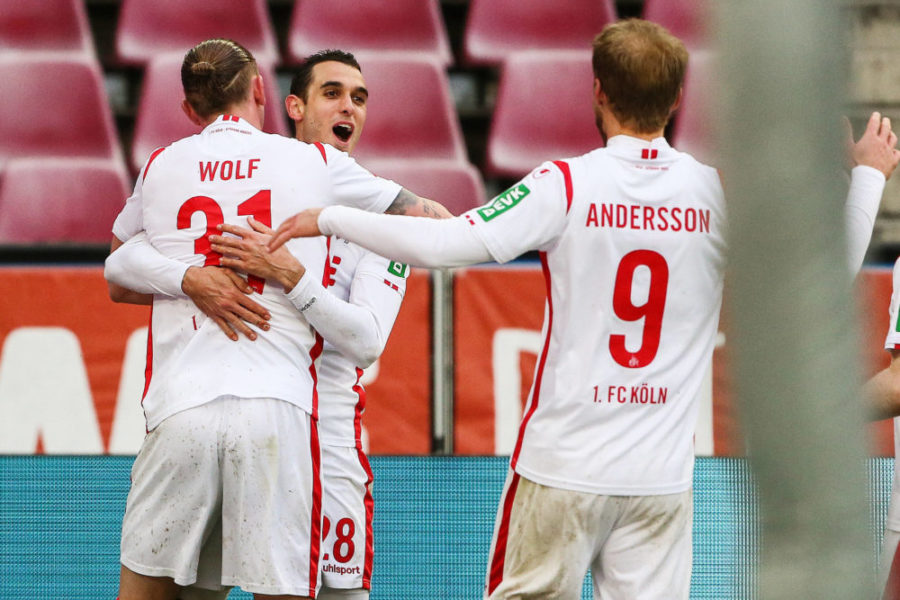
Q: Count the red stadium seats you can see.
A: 12